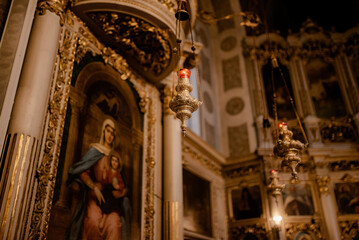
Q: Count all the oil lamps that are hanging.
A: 3